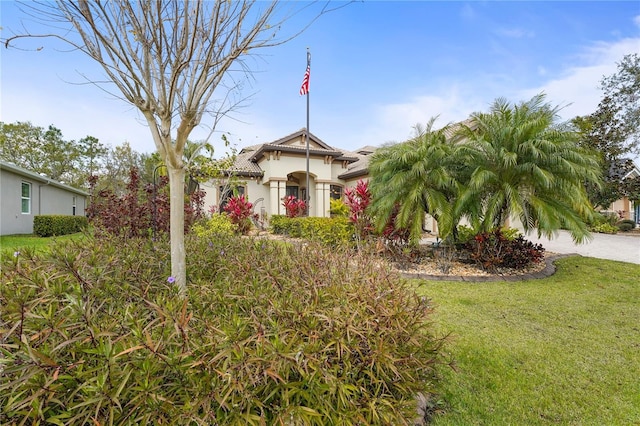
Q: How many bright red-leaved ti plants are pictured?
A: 3